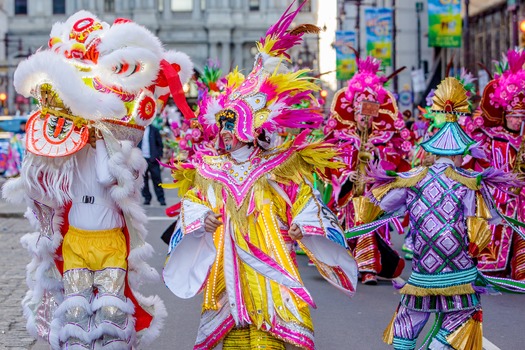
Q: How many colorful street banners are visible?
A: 3